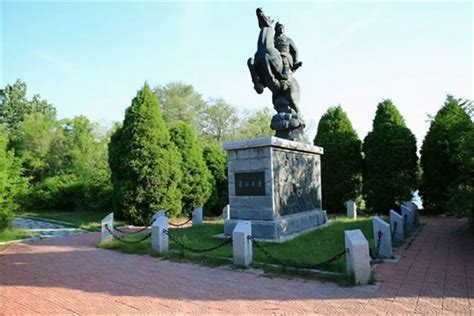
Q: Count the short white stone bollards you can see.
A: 12